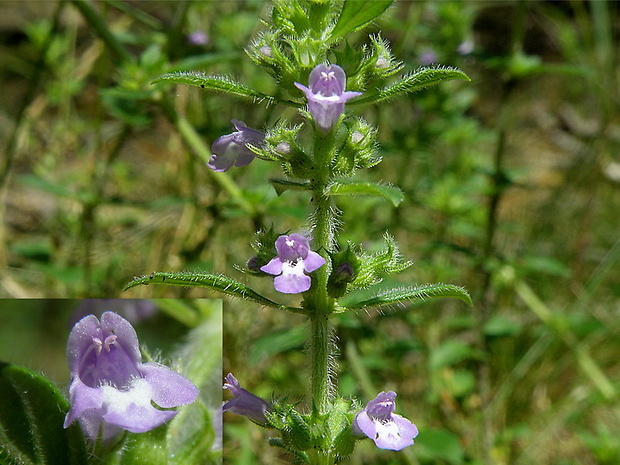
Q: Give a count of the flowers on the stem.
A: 5